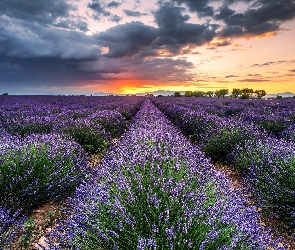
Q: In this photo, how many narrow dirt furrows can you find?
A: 2